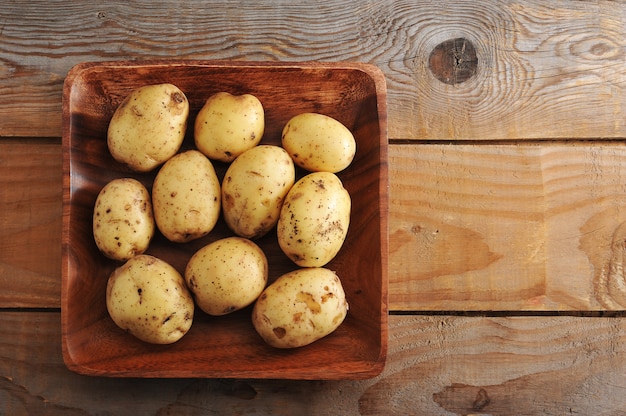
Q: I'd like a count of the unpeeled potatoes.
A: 10